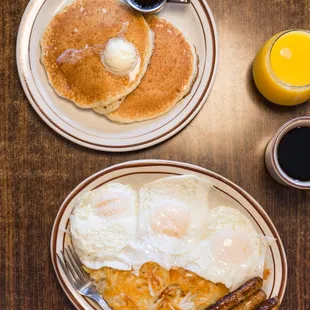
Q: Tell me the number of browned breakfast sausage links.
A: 3